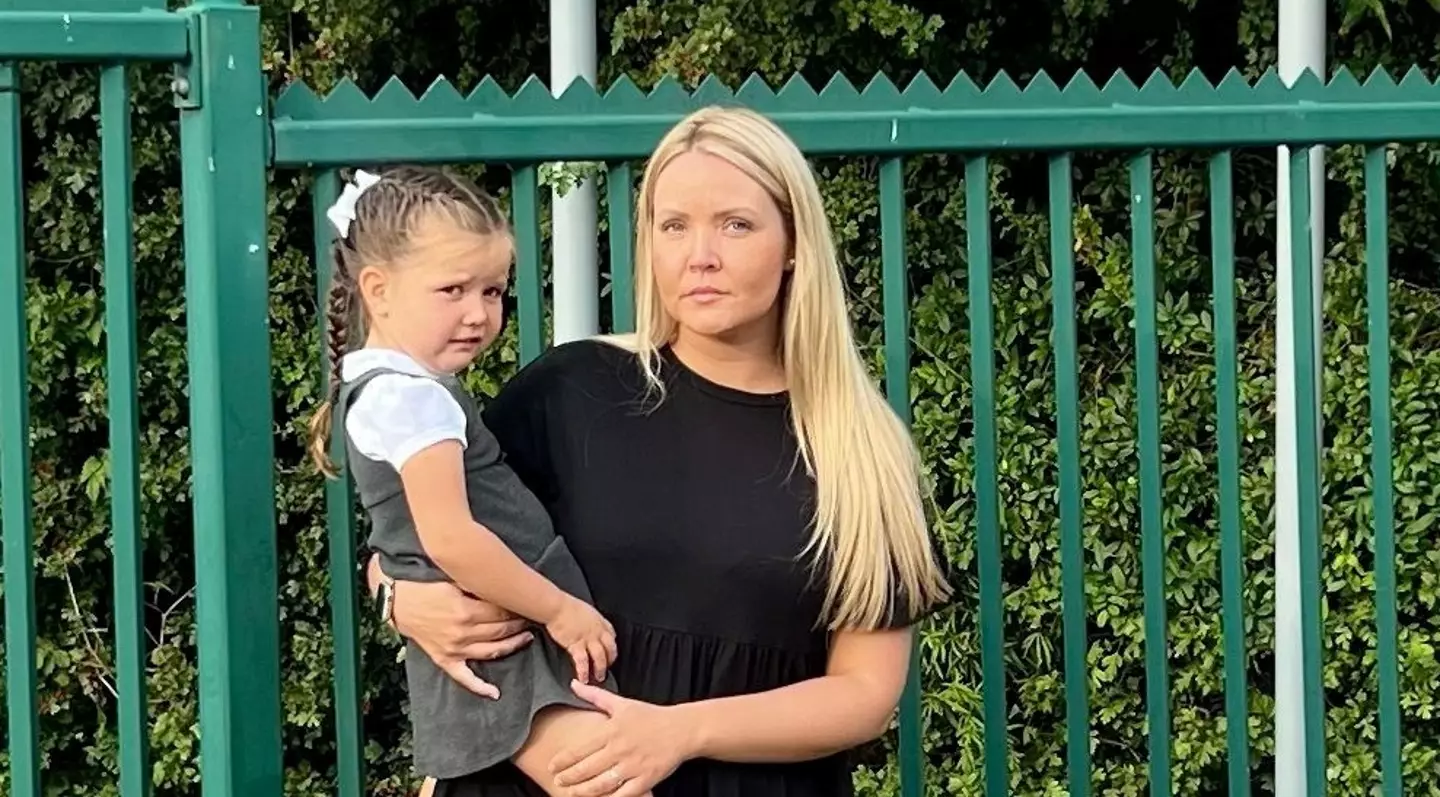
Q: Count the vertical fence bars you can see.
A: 12